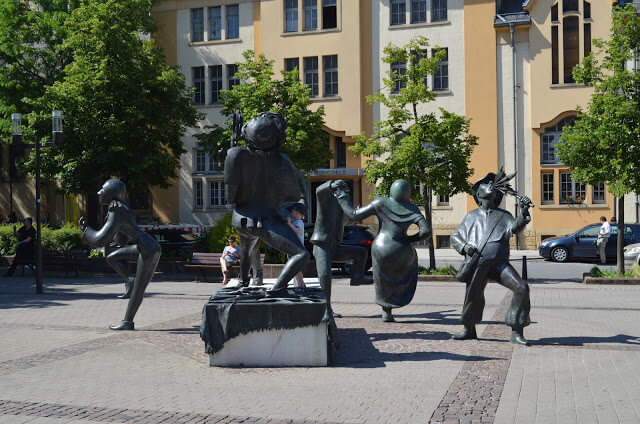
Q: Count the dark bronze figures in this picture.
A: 5